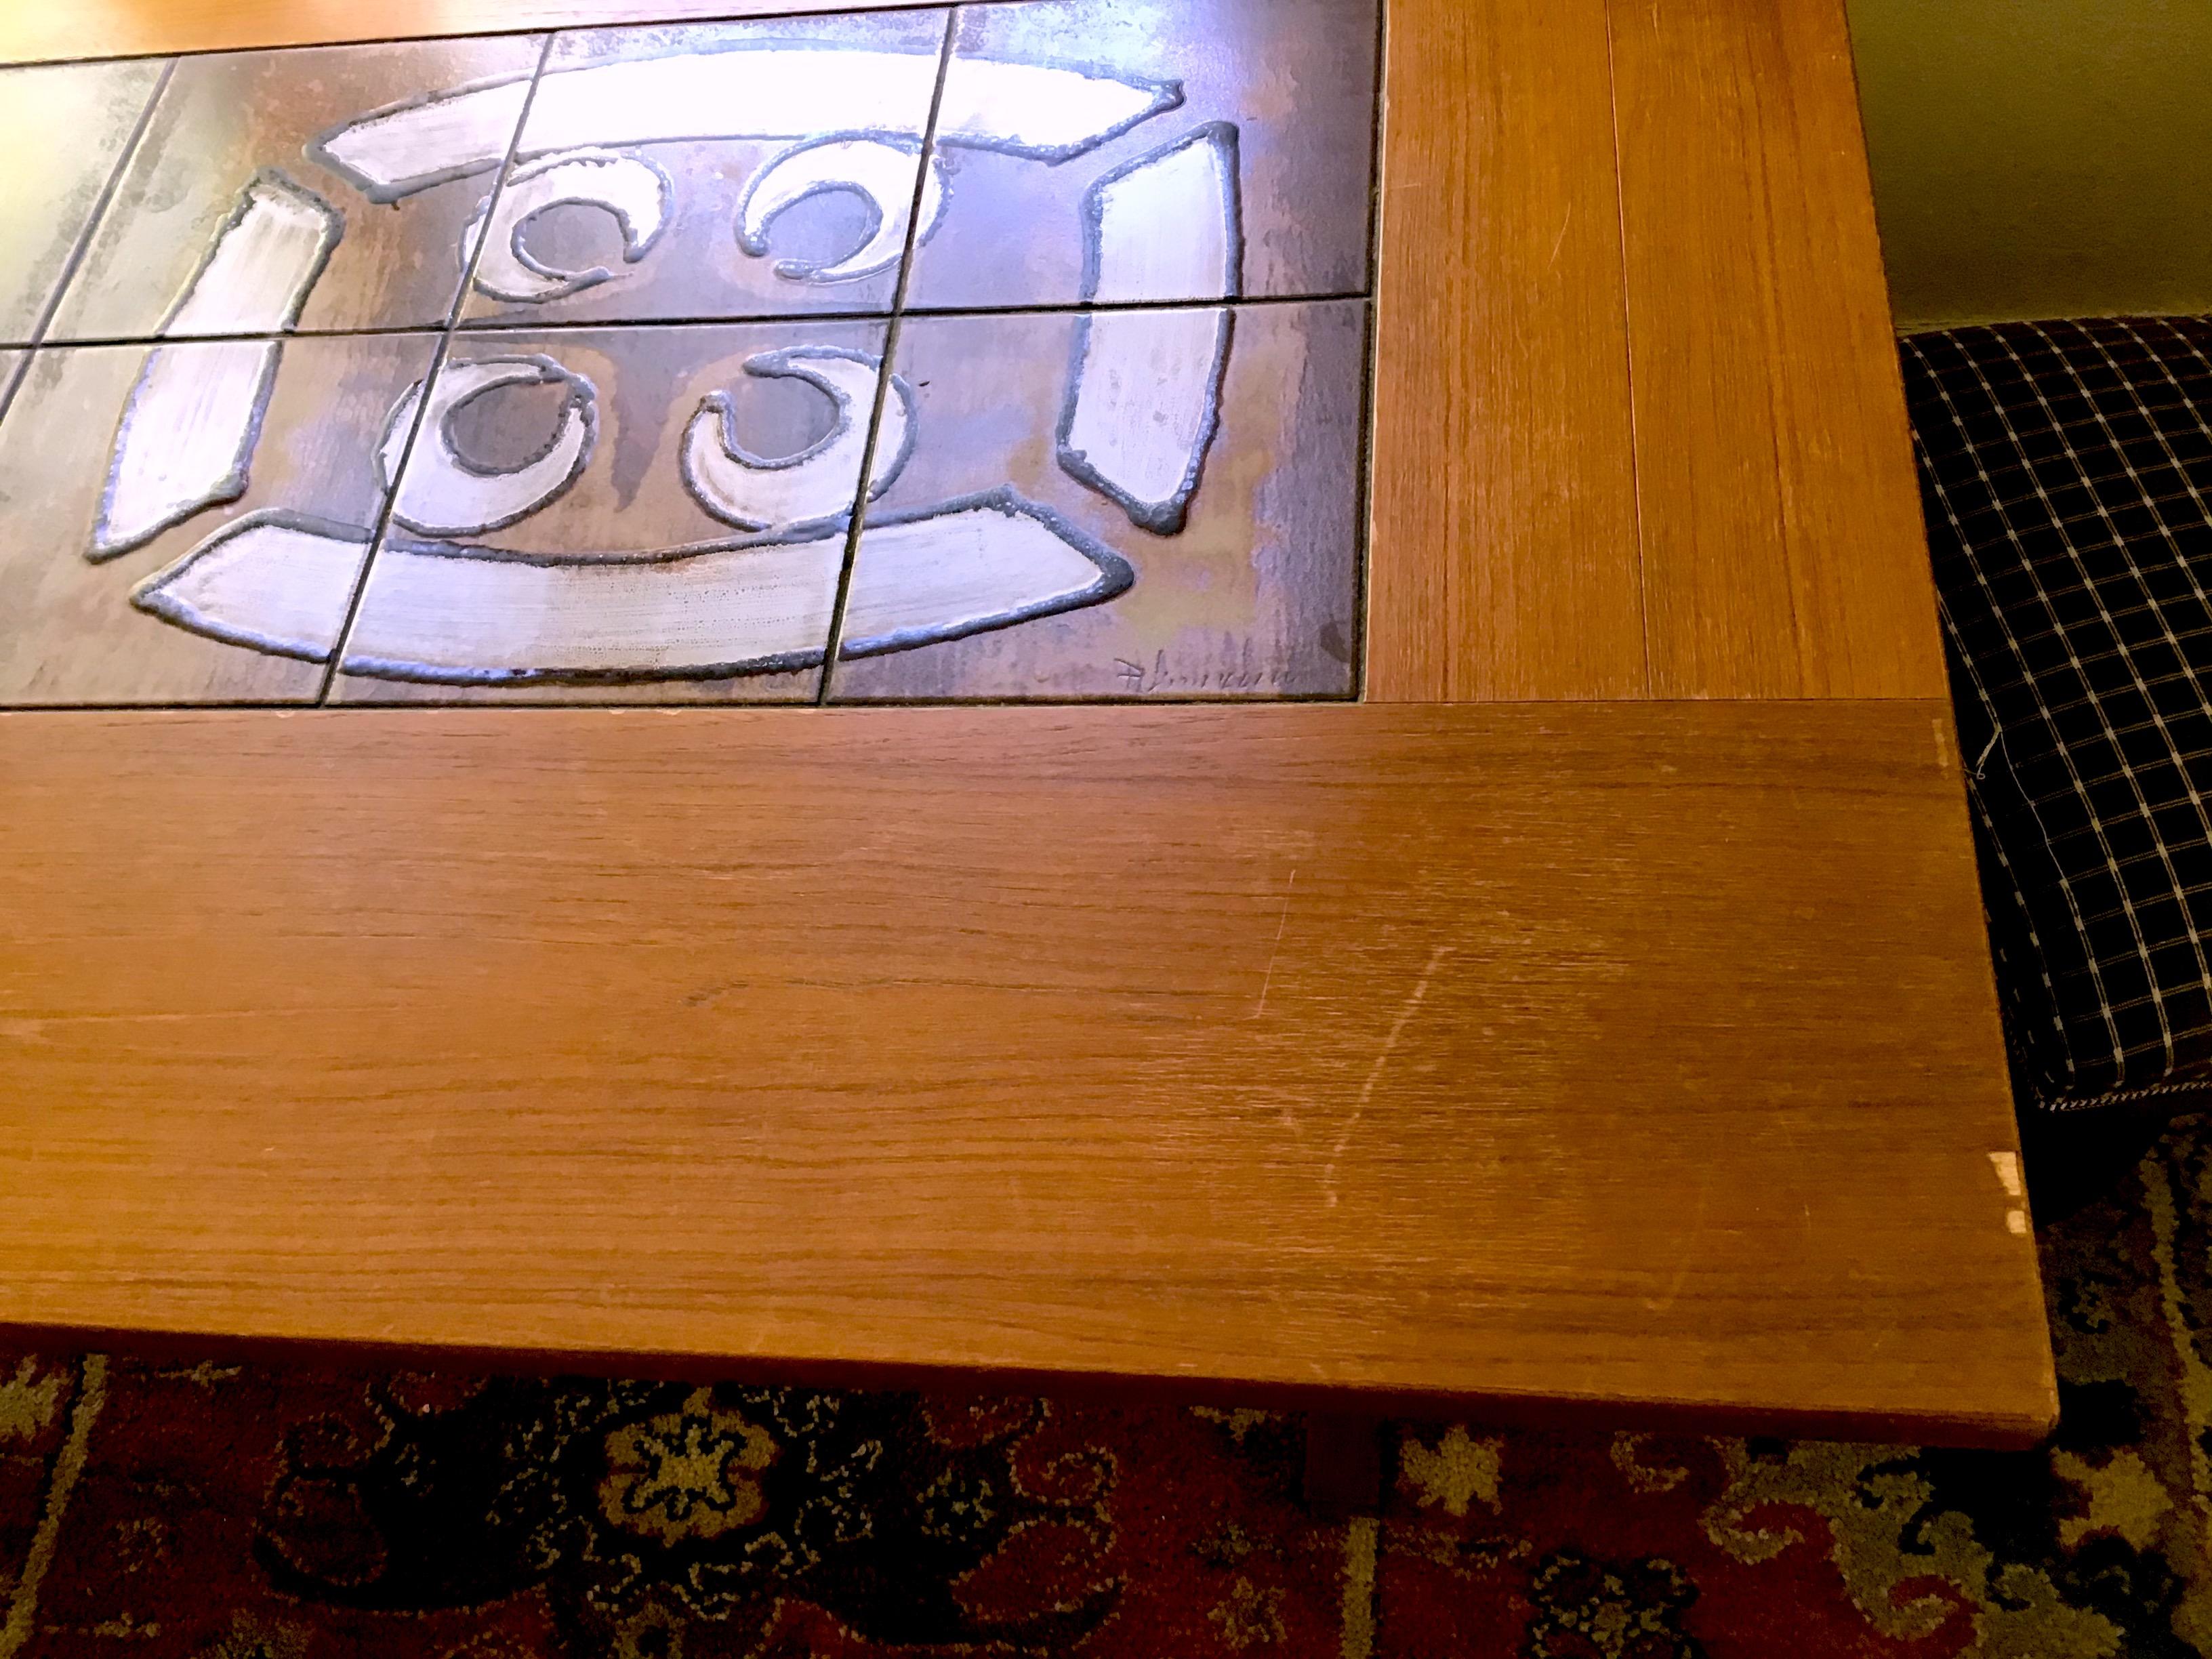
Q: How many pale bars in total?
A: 4